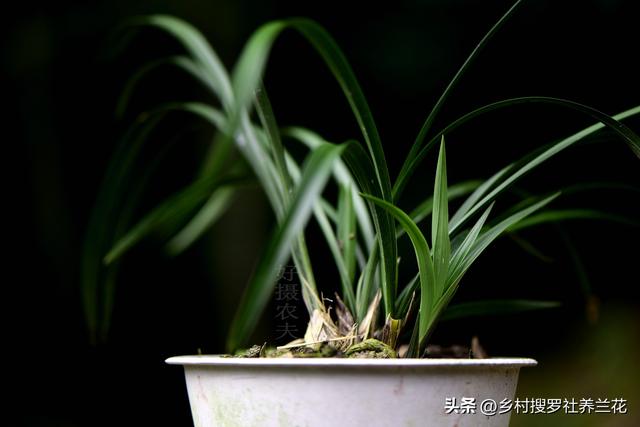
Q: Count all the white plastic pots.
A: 1